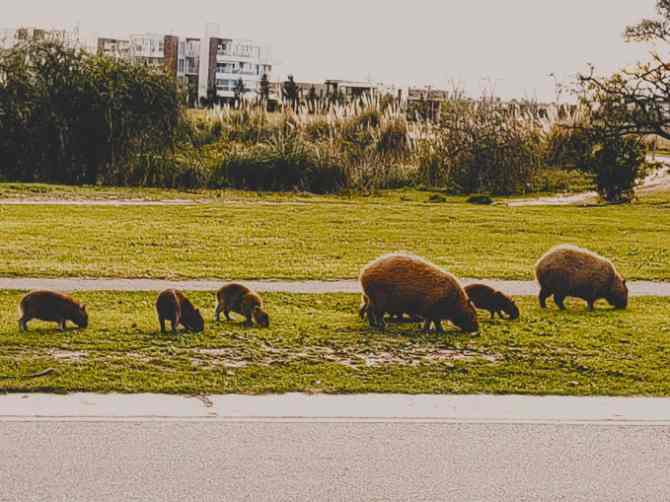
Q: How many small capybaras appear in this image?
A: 4